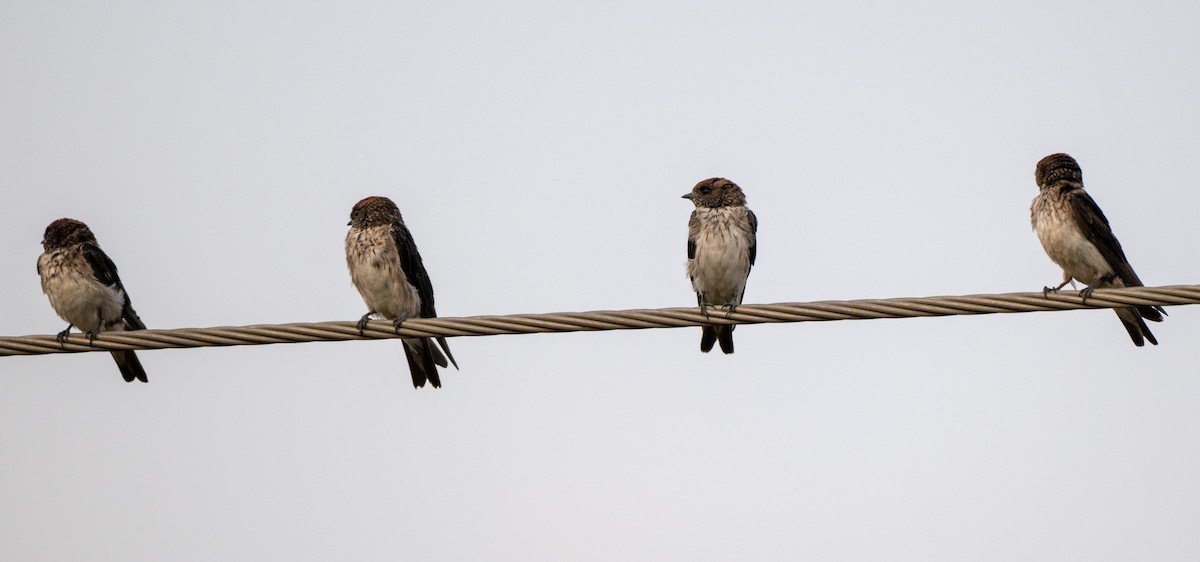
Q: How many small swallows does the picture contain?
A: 4